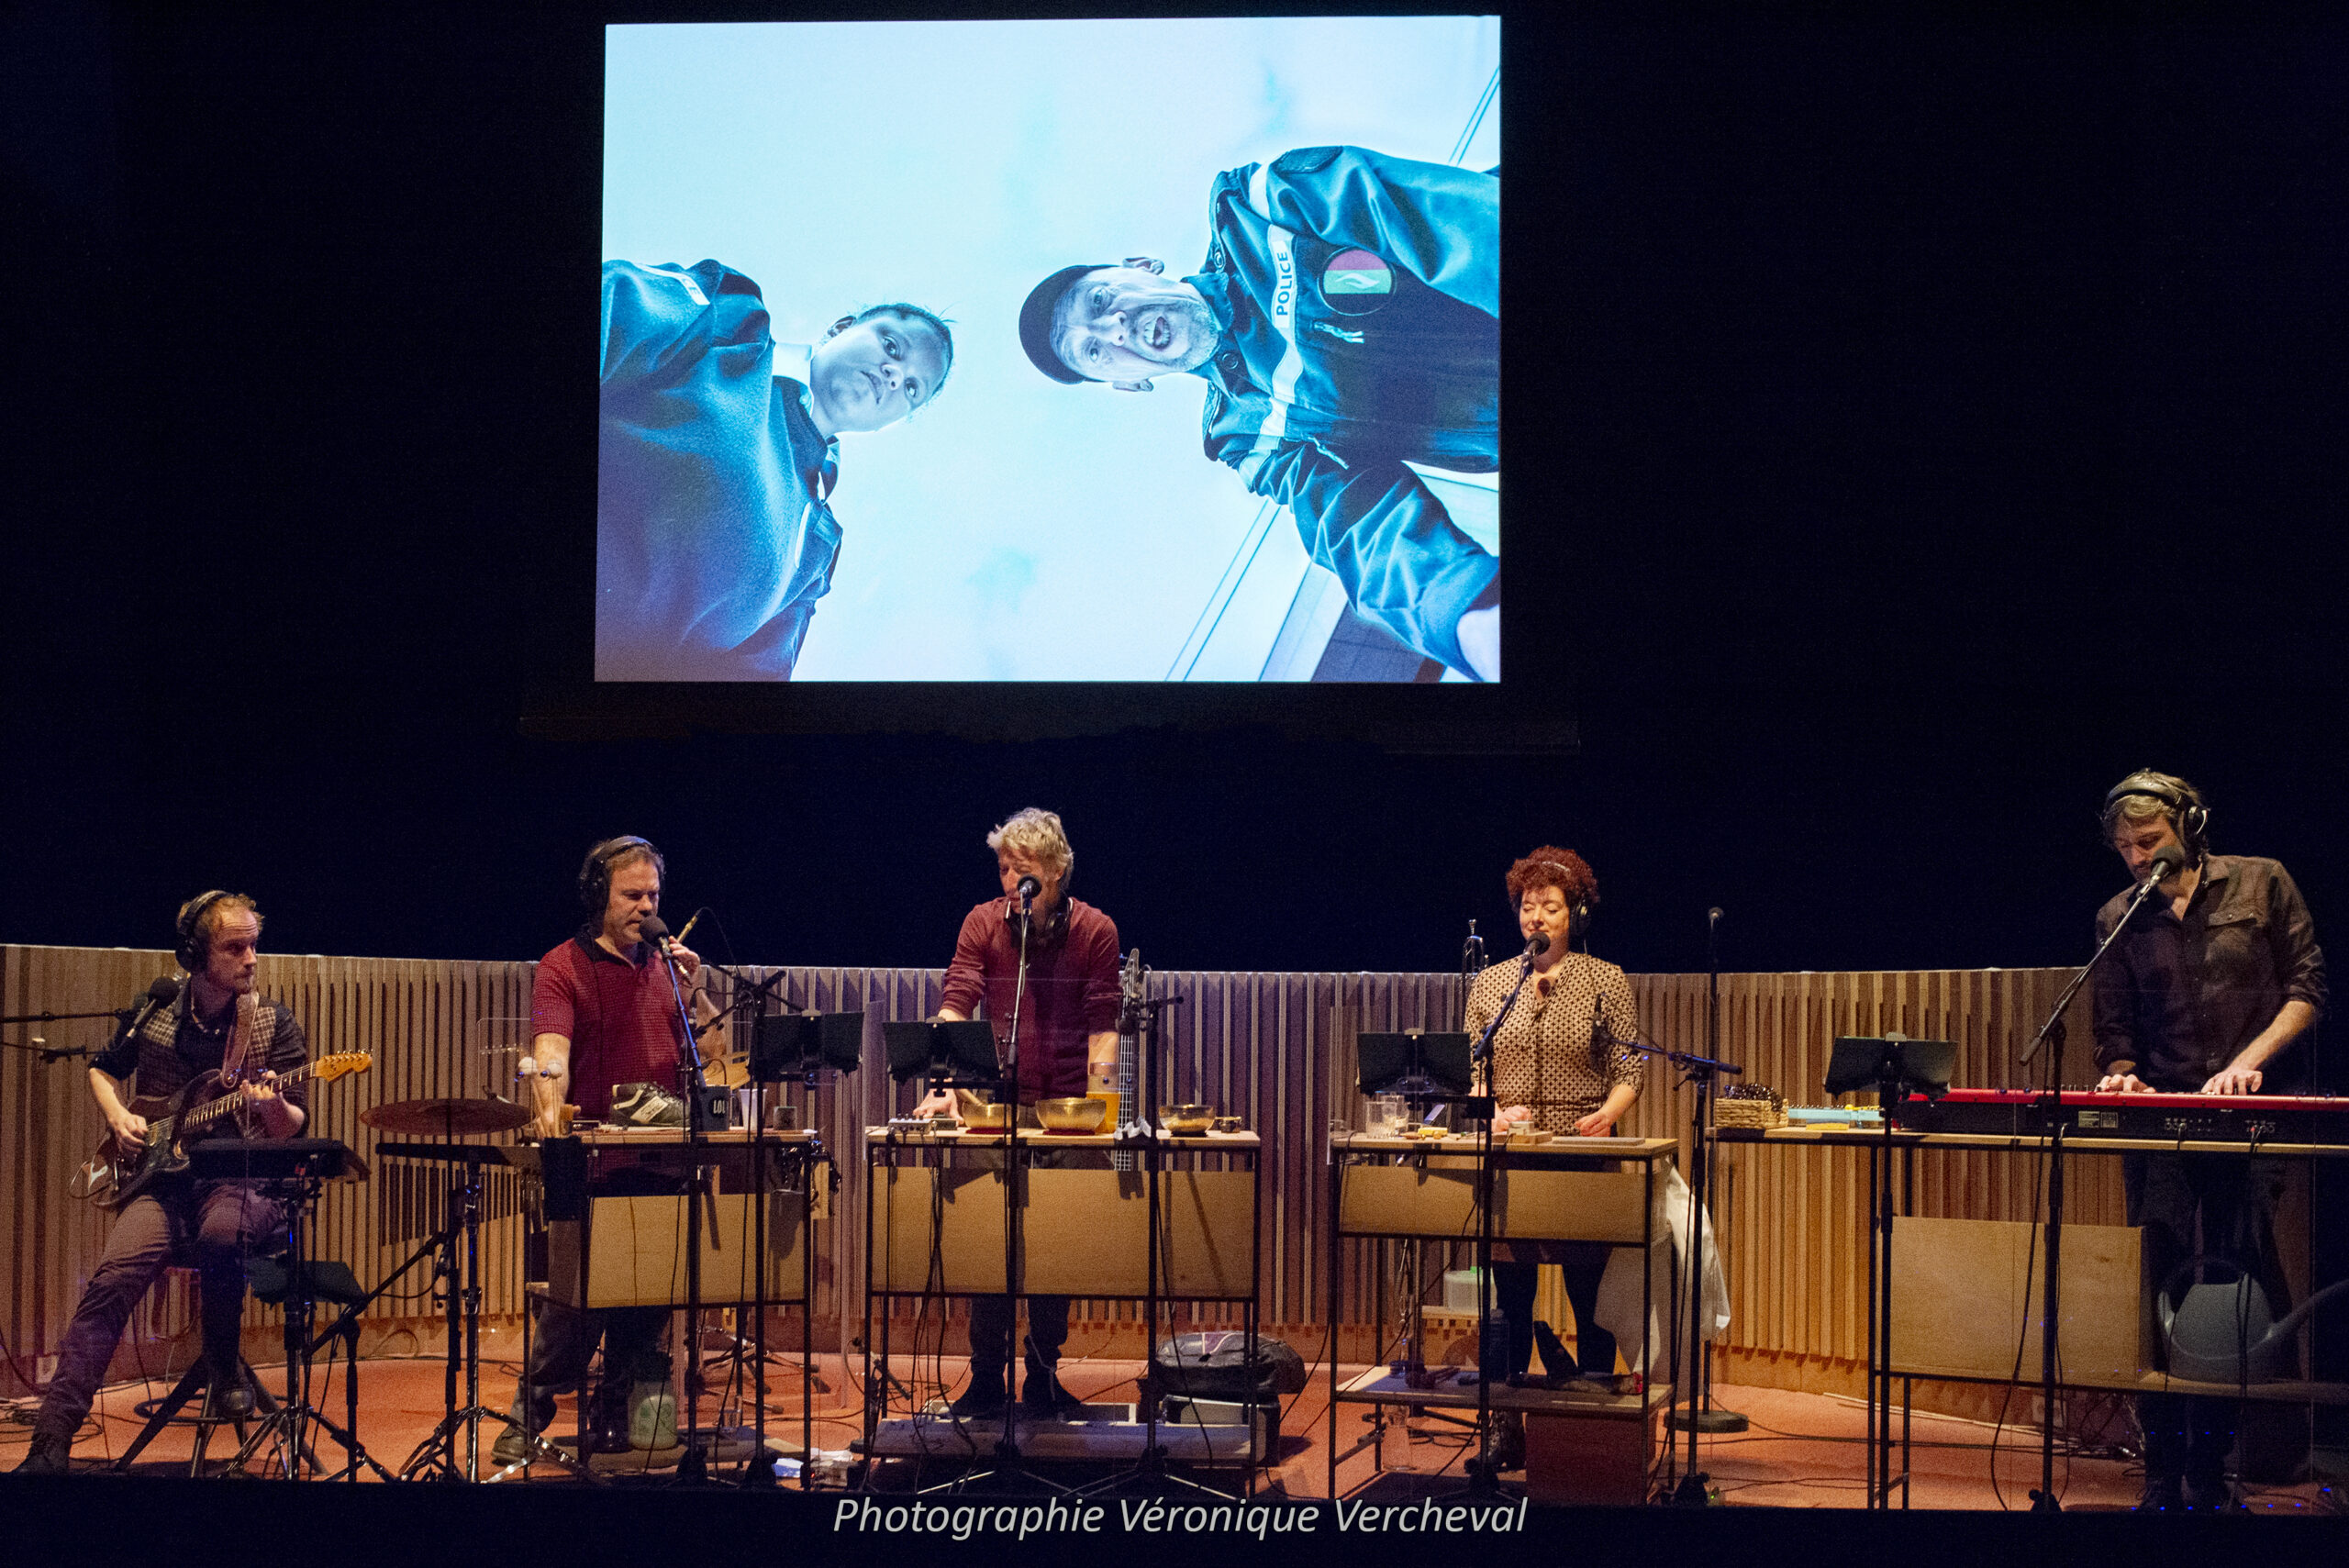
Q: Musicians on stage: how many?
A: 5